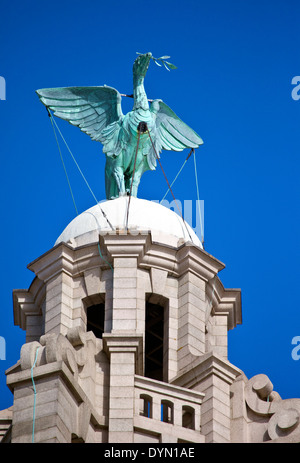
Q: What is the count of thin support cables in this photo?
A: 6